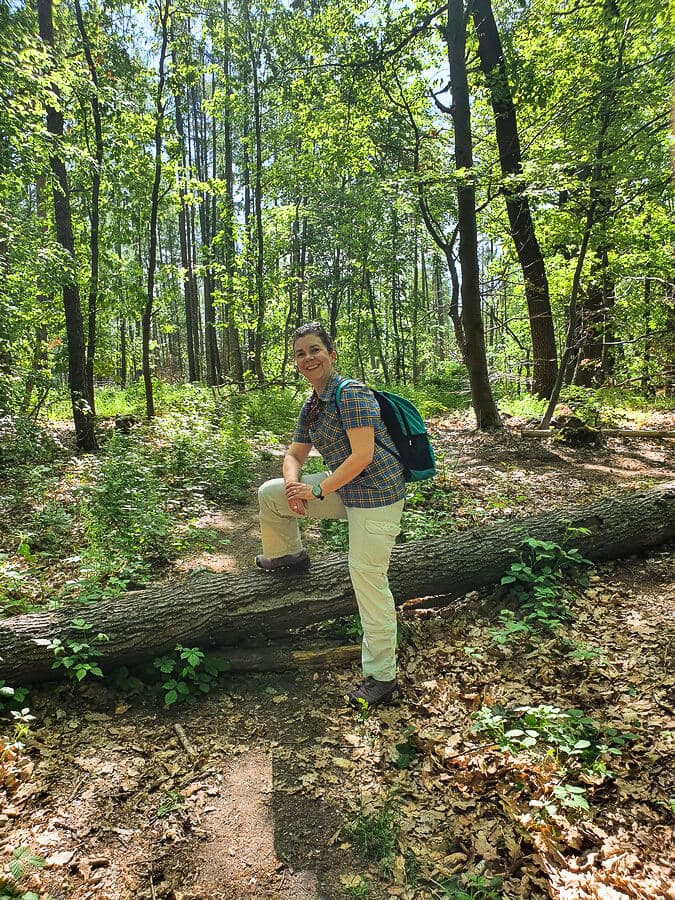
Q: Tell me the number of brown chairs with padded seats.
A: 0